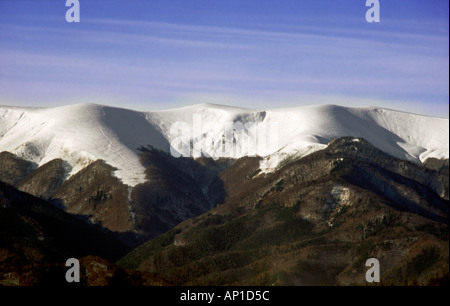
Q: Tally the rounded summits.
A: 3